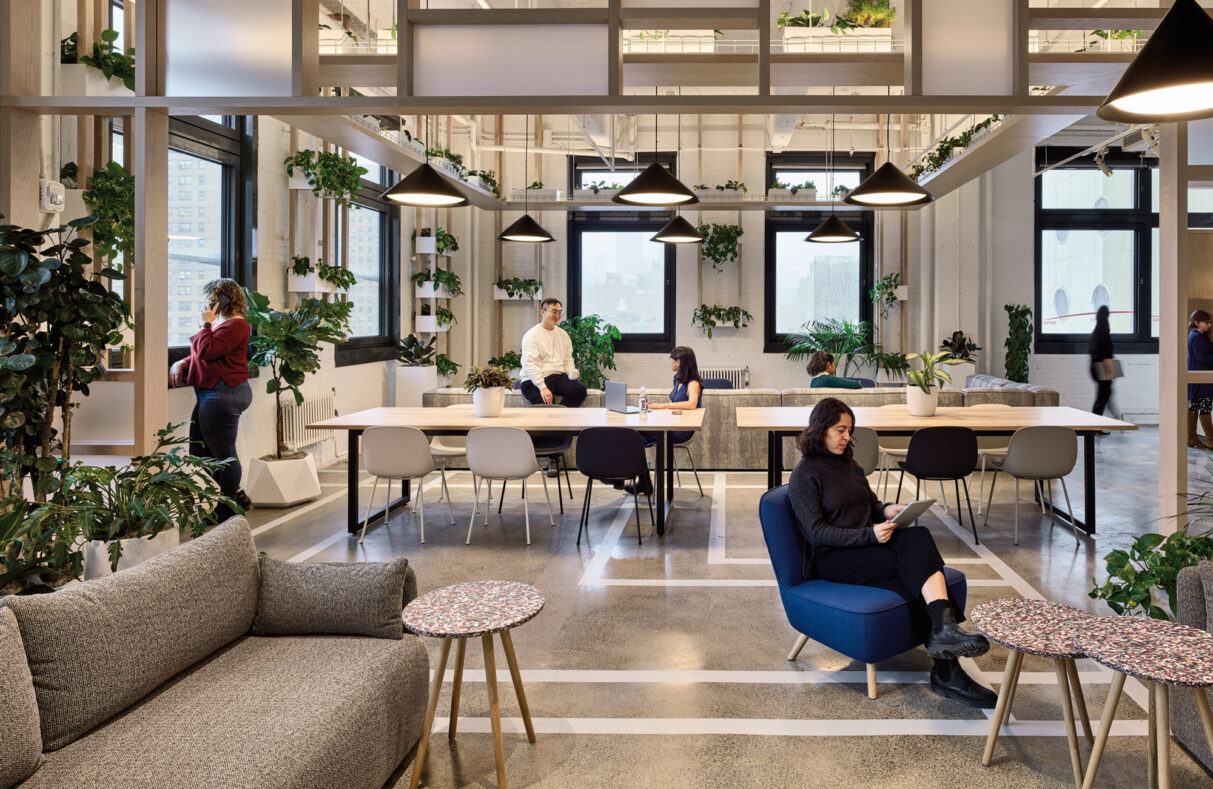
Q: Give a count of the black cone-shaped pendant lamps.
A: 7